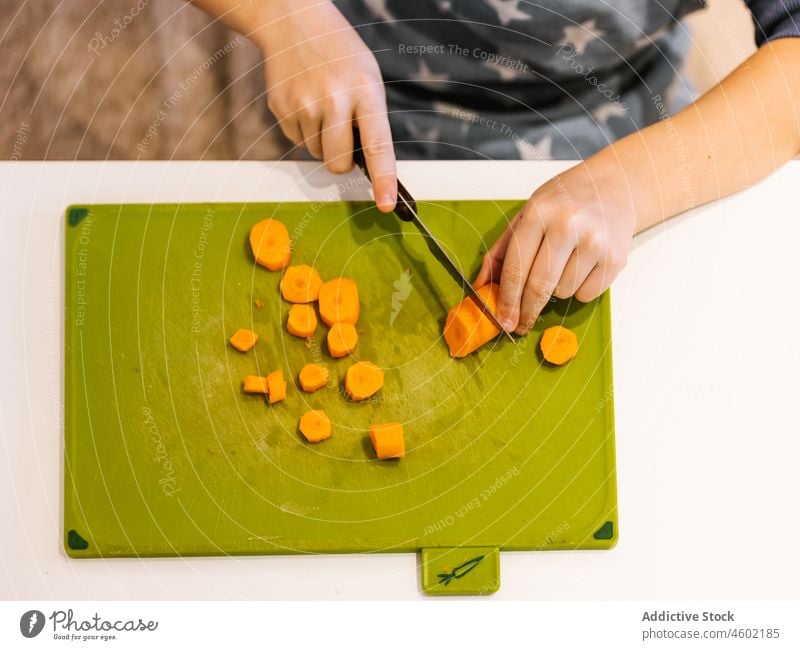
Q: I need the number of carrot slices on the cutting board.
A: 13